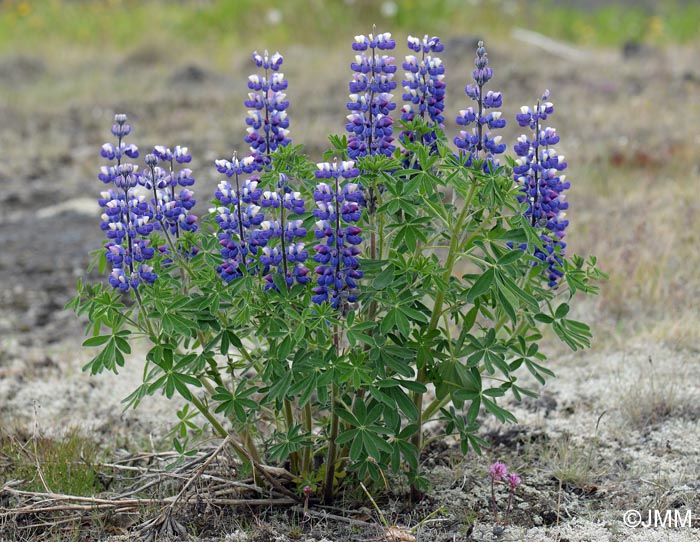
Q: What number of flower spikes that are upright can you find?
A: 12